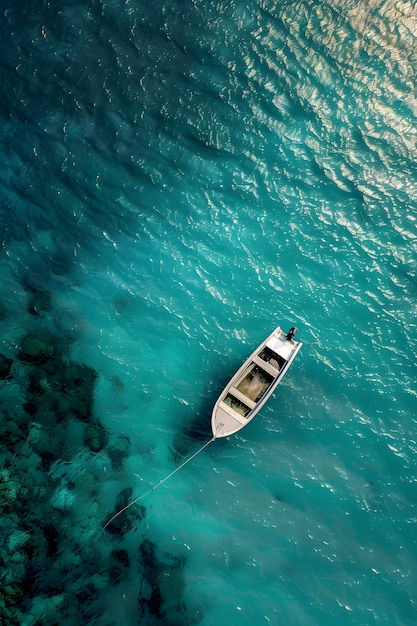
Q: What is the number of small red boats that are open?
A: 0